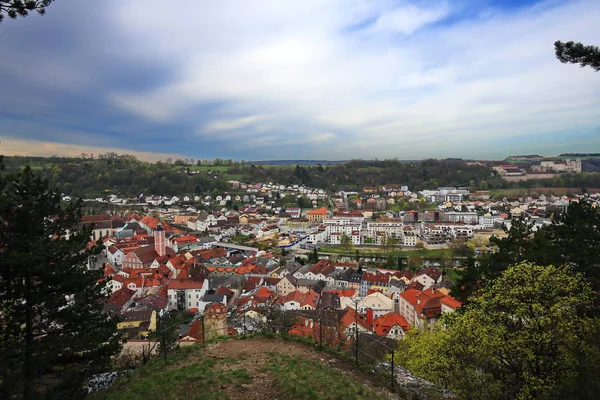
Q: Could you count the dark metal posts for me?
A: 7